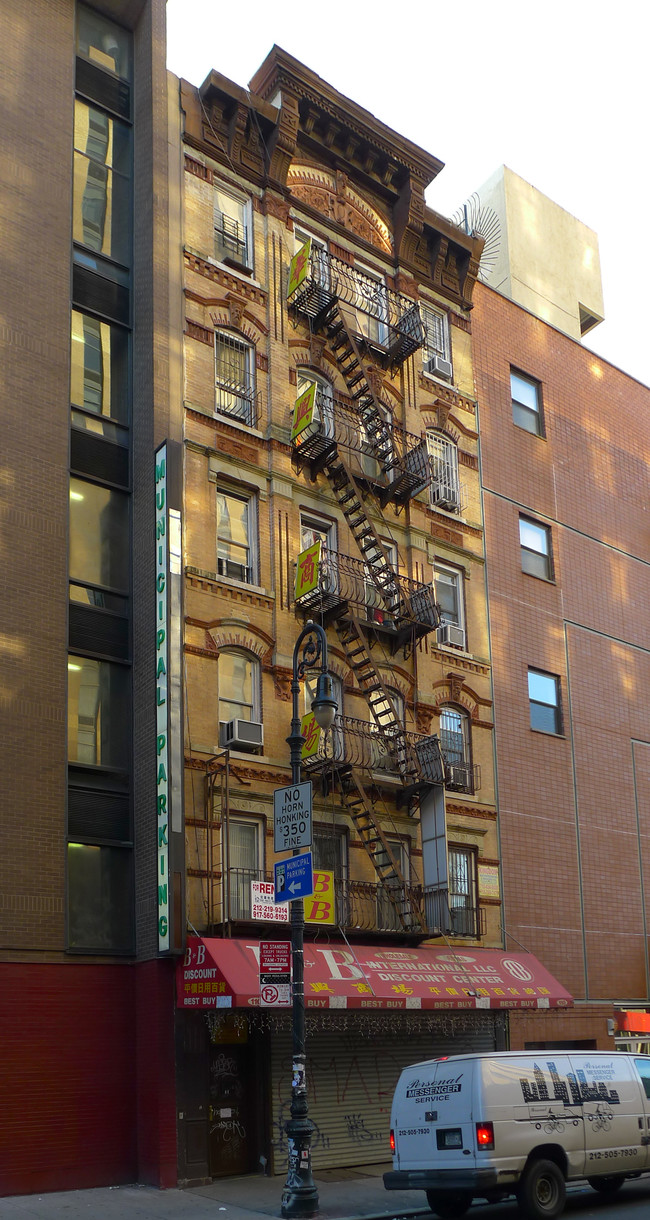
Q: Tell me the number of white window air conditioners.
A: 5